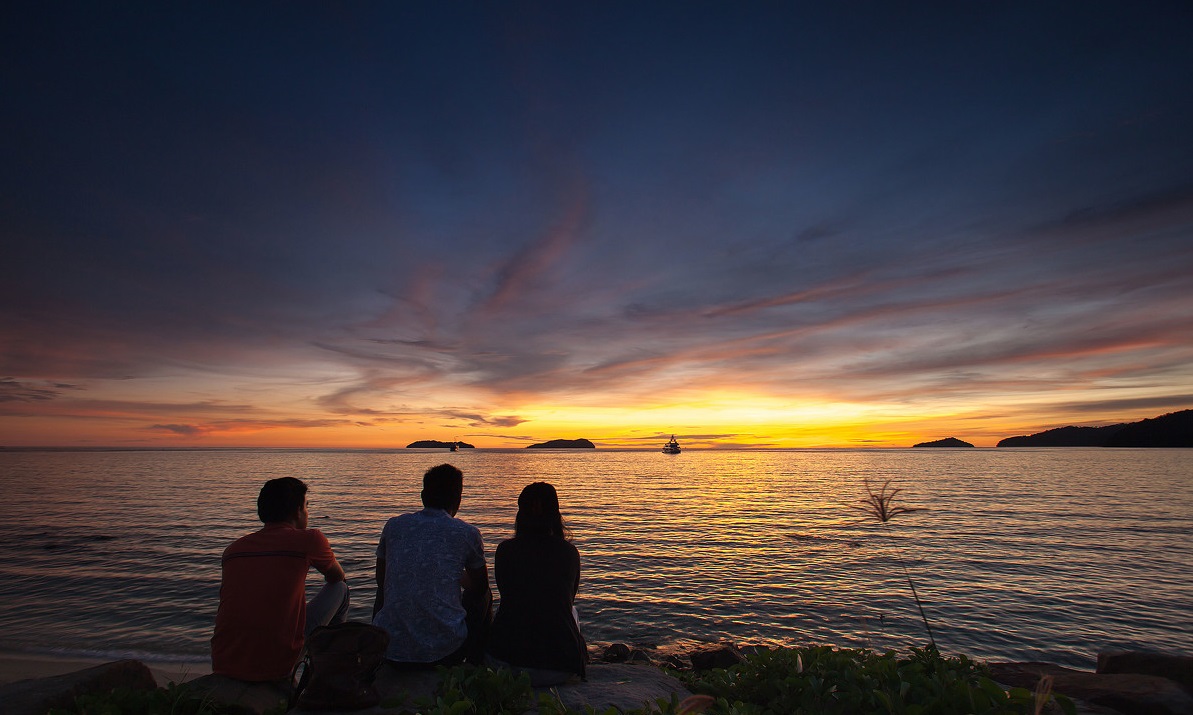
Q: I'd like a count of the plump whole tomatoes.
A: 0